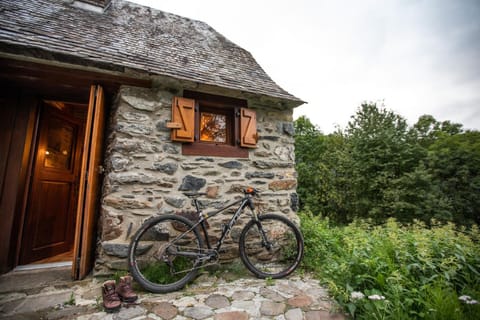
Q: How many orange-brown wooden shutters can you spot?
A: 2